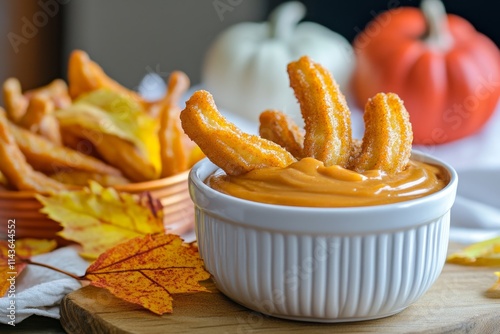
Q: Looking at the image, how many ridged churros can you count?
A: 4